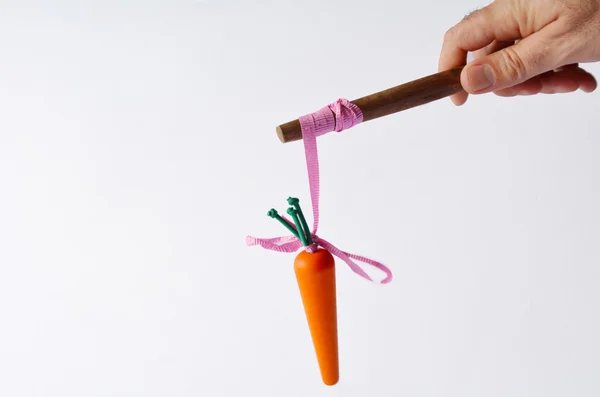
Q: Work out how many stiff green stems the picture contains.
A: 3